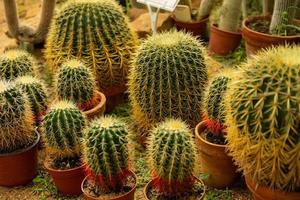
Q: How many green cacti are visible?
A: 11